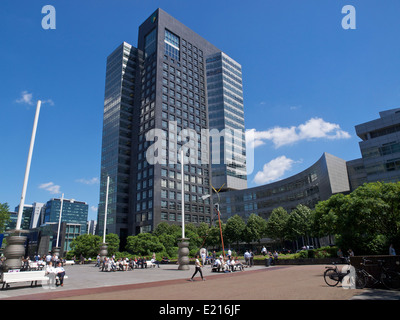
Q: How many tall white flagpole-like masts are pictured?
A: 4